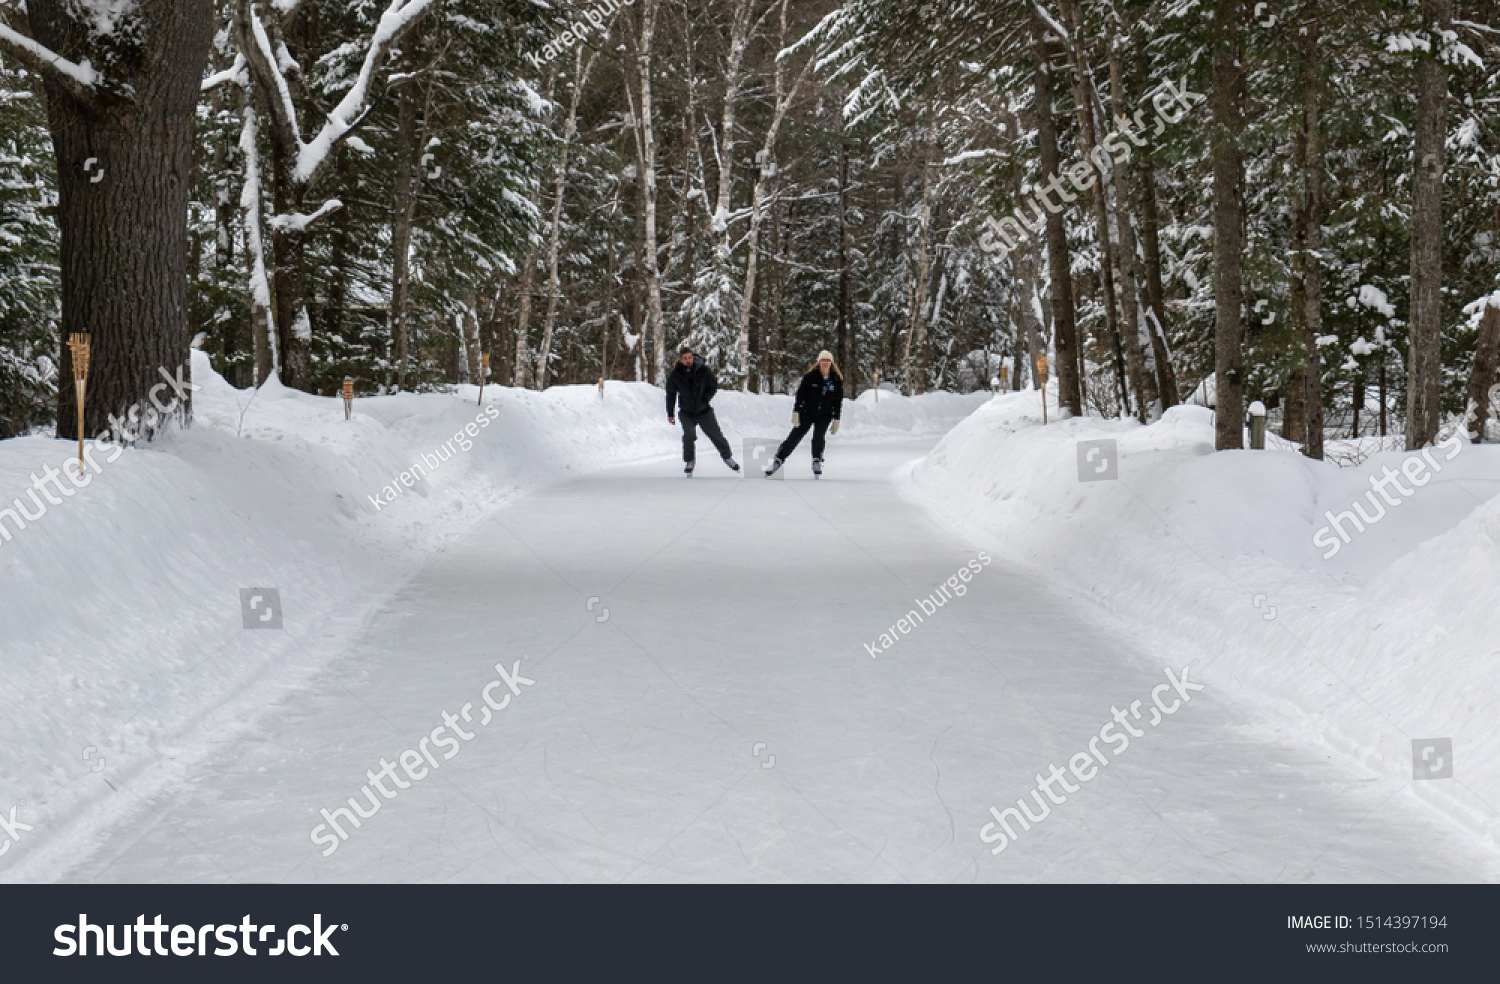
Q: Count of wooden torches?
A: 7